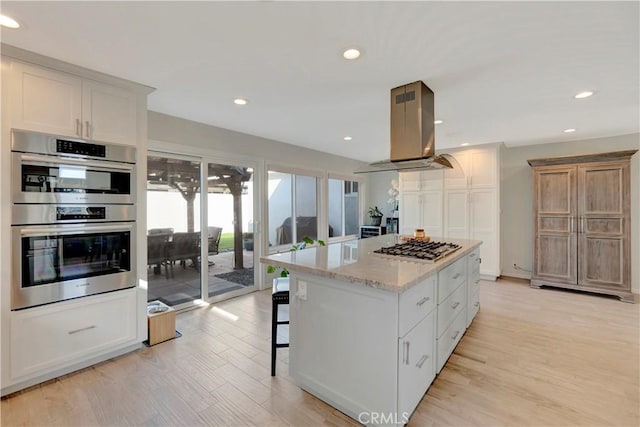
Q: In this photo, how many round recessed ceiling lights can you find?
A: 8